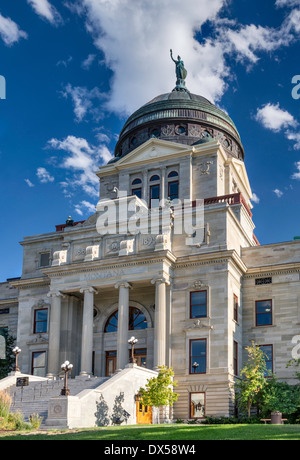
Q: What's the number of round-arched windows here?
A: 4